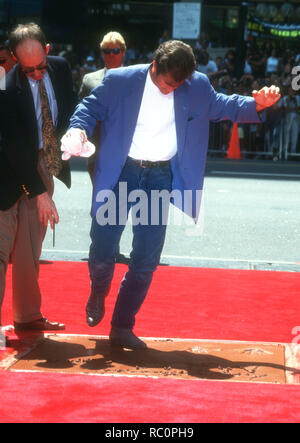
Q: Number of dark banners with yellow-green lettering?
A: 1